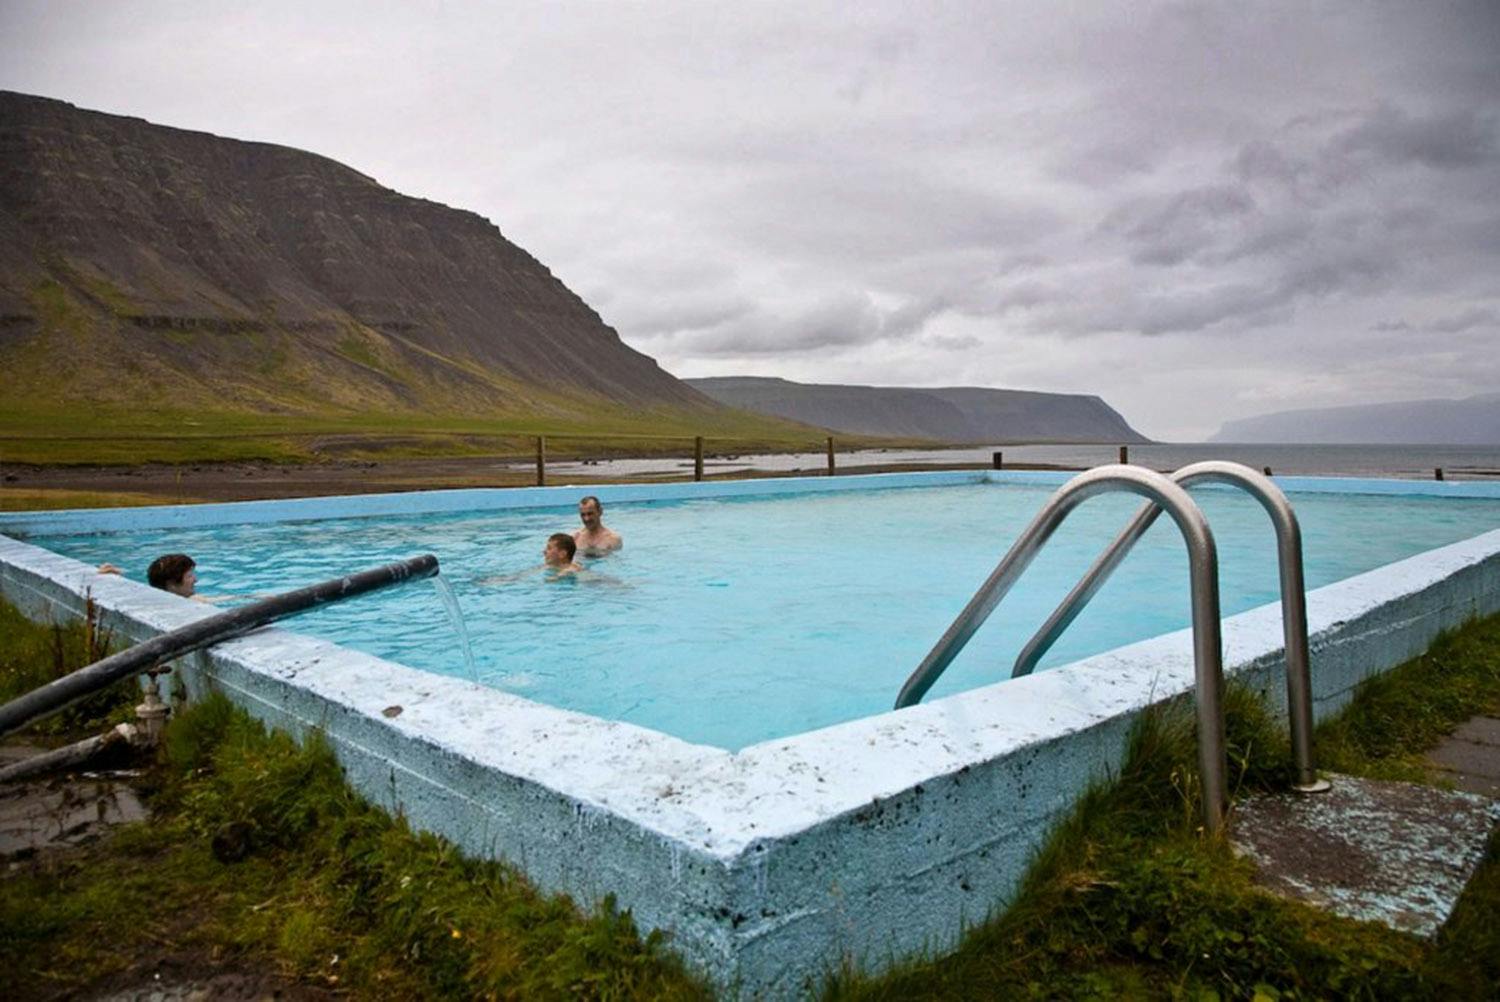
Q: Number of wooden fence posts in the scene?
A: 7